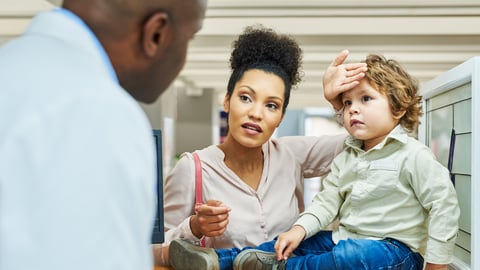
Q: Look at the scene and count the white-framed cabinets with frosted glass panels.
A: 1